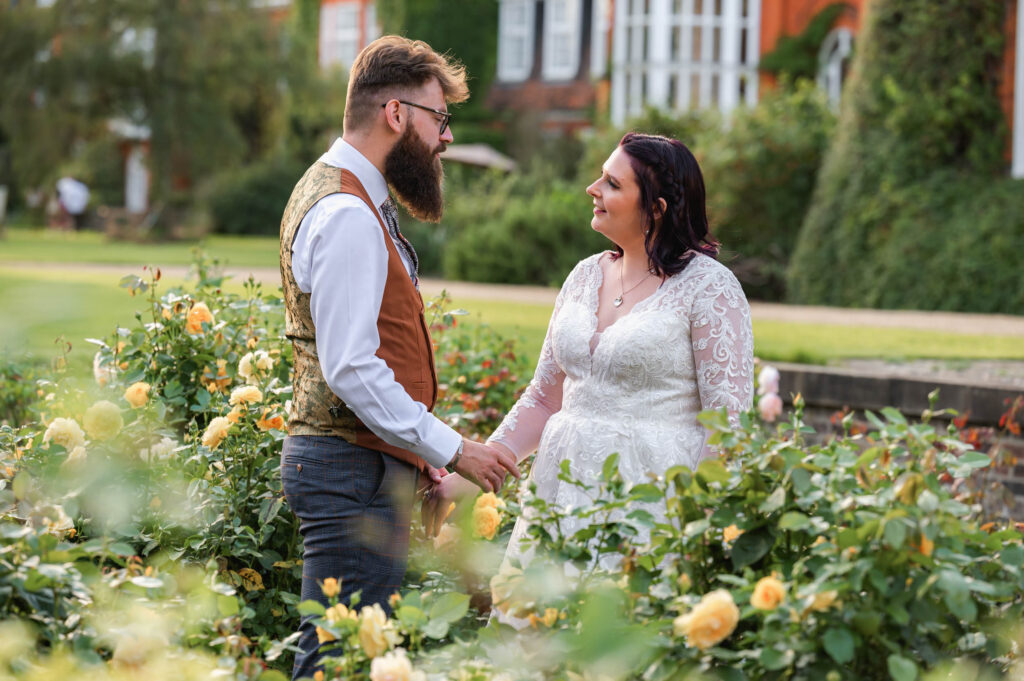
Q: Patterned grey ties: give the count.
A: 1